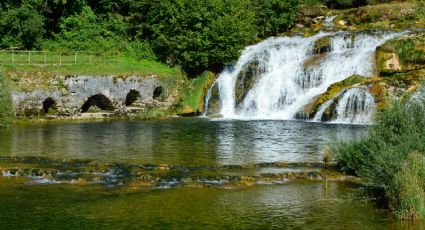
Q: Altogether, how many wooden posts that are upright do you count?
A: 7